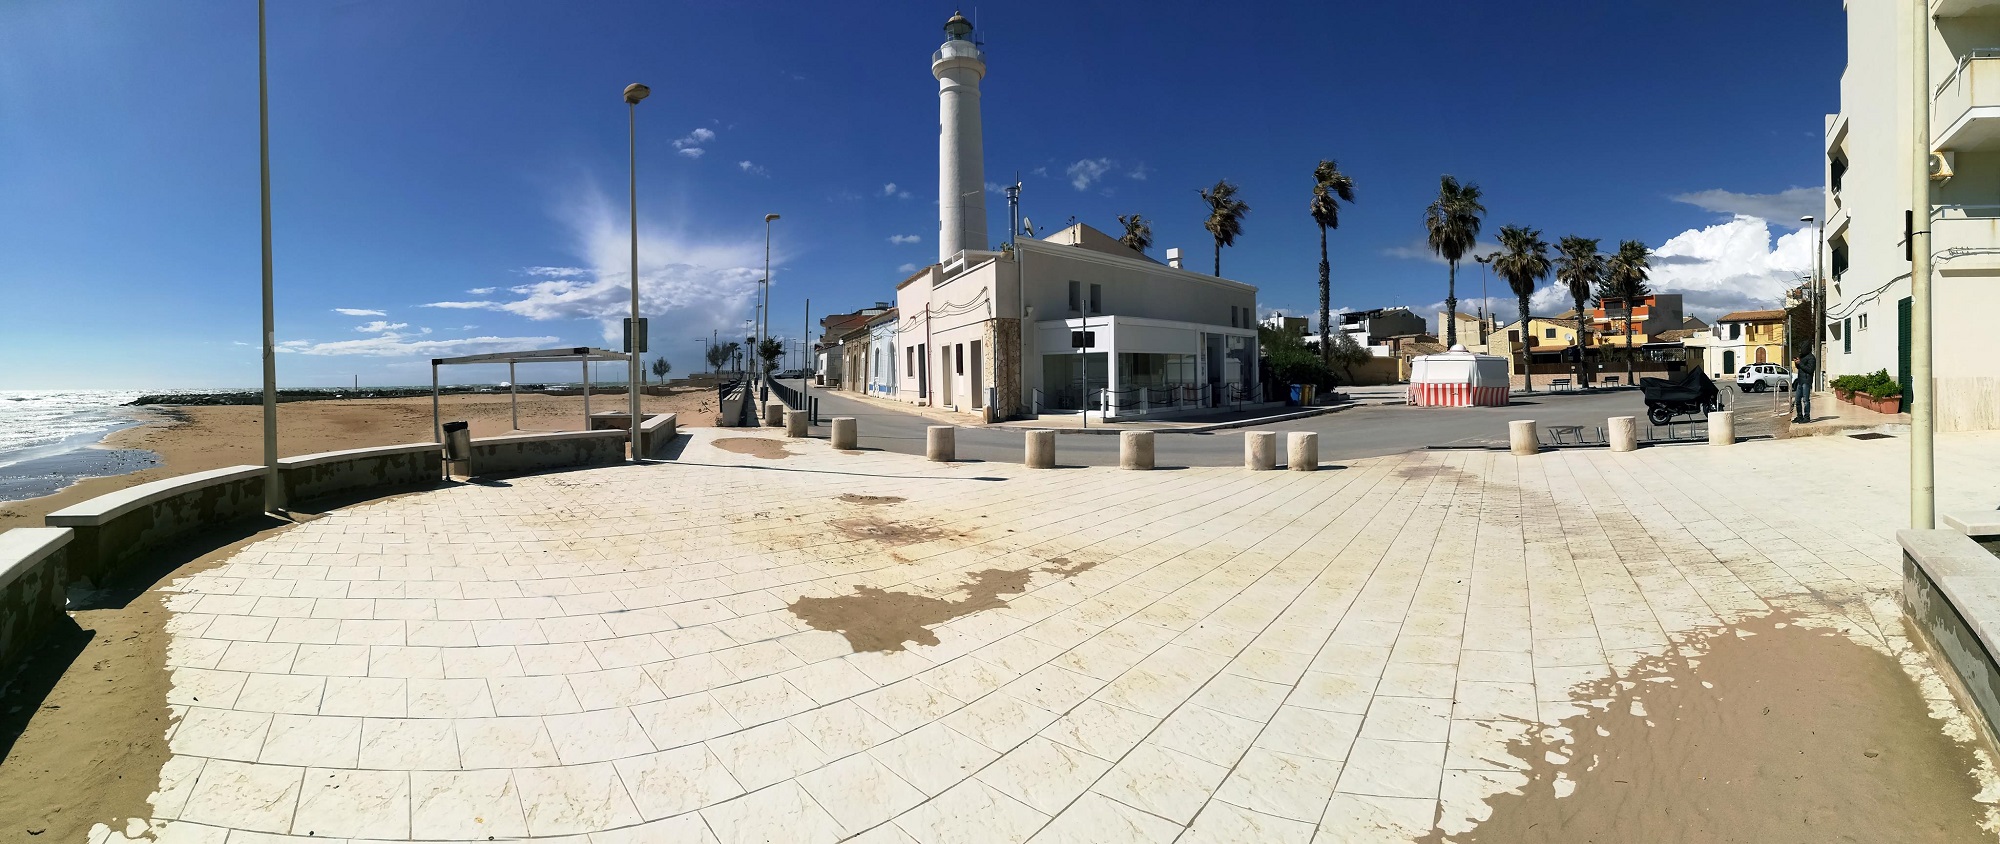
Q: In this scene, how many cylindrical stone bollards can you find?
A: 11